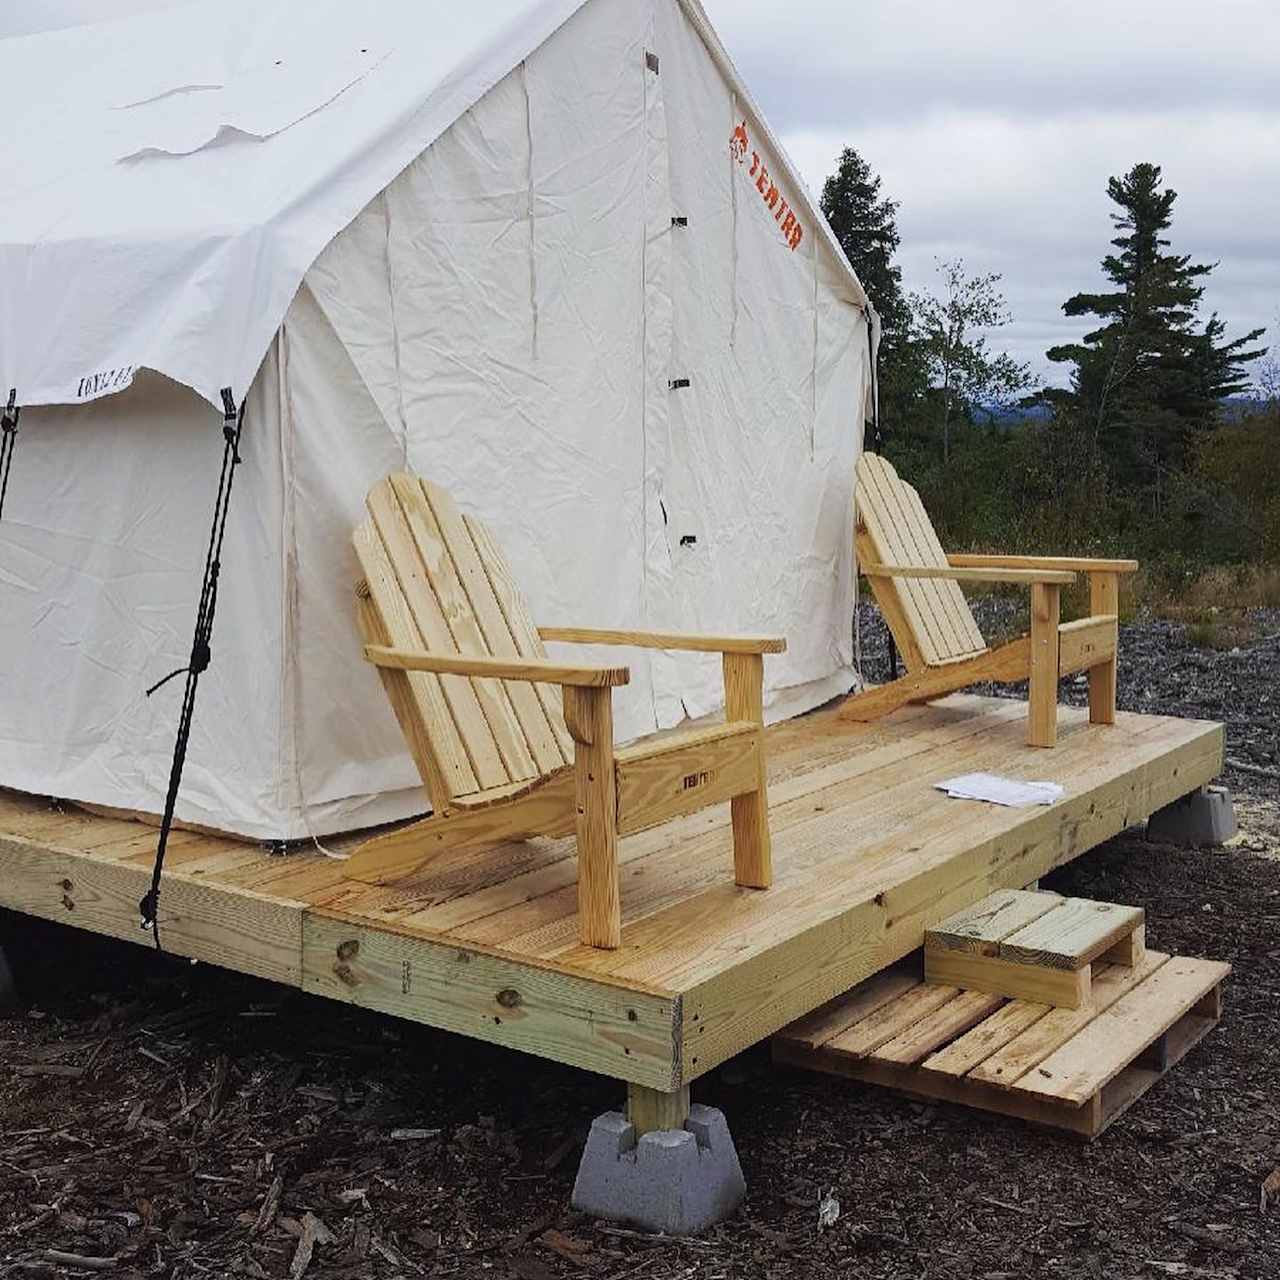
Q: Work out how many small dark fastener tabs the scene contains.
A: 4